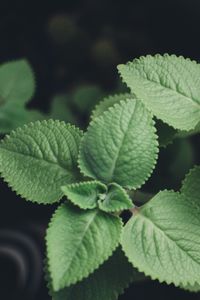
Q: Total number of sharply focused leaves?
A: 7